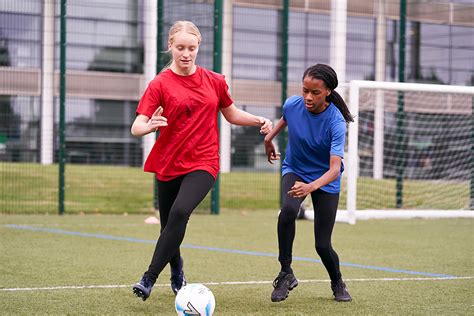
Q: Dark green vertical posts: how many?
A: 5